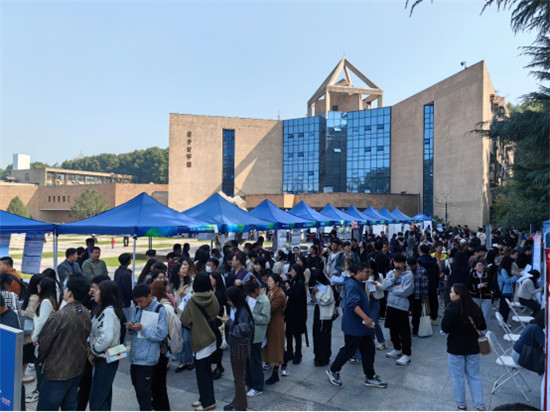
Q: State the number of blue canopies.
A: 11